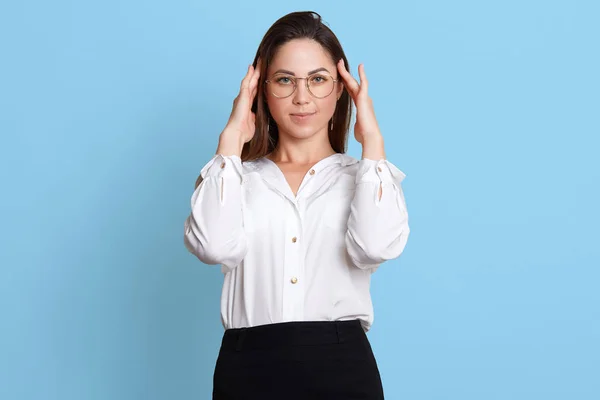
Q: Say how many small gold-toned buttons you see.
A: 5